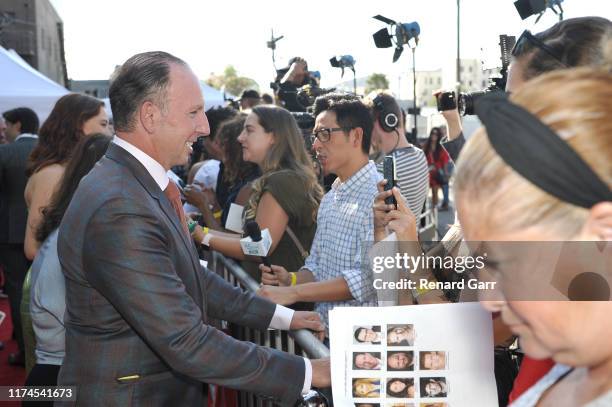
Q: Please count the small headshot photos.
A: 11